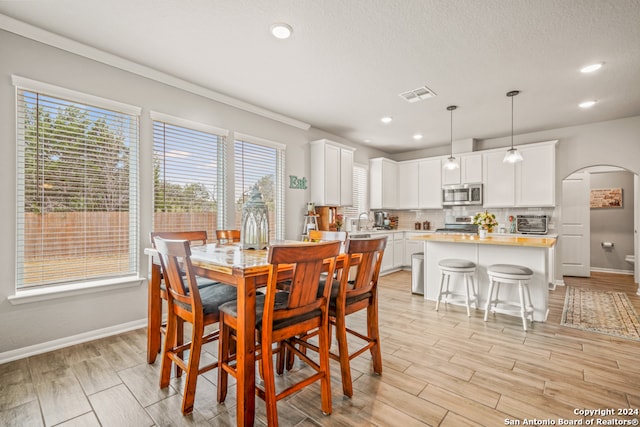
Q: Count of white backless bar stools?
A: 2